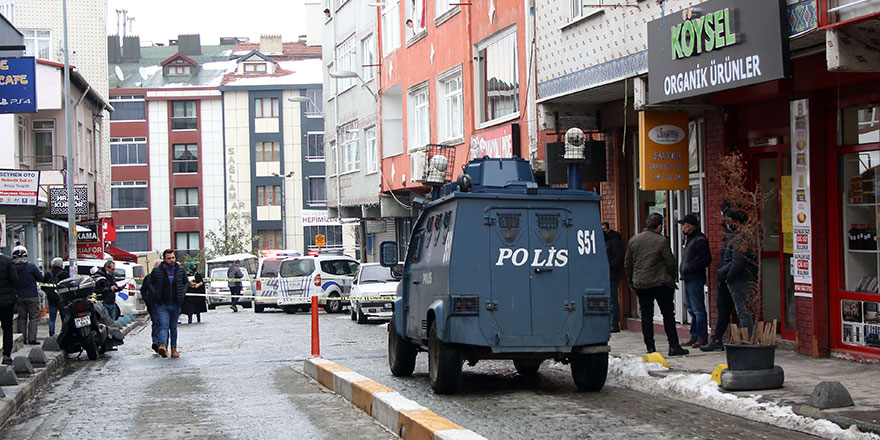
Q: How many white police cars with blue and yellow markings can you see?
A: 2